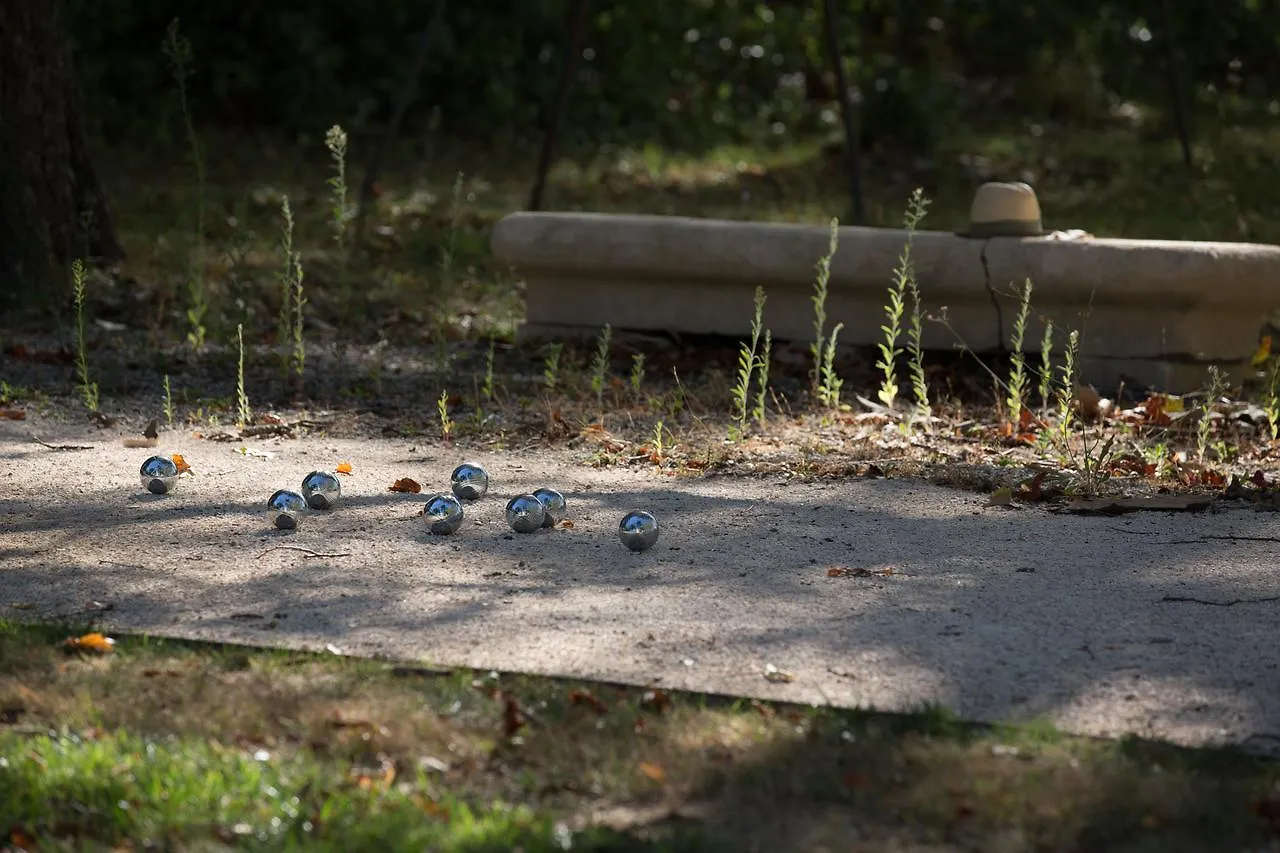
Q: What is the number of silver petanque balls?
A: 8